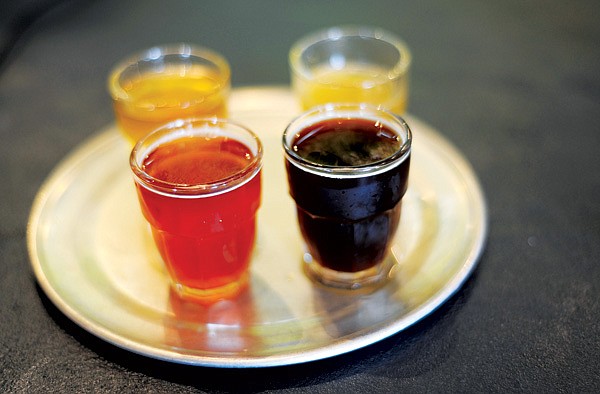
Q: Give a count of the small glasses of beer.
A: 4